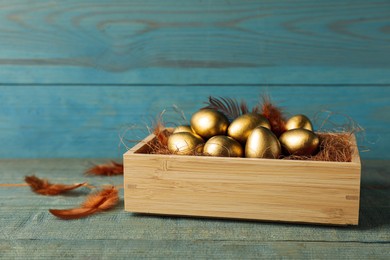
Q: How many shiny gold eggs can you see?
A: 8